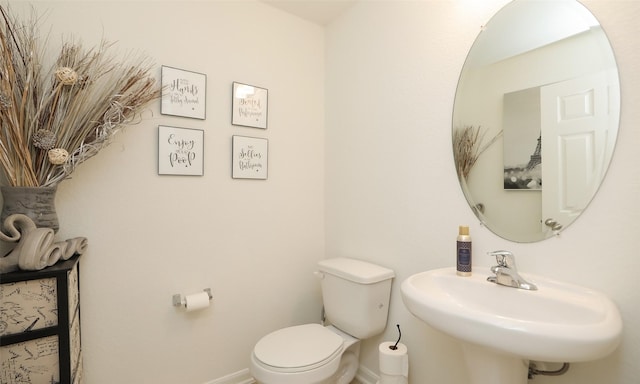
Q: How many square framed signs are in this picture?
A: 4